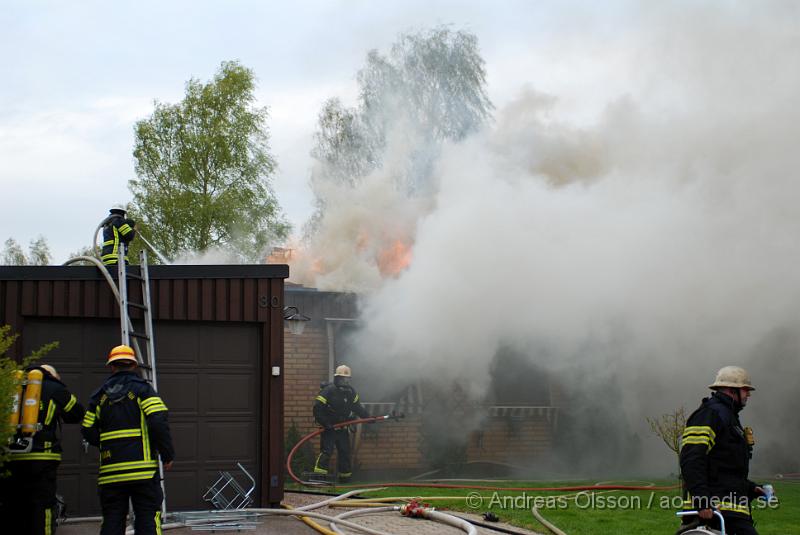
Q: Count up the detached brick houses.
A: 1